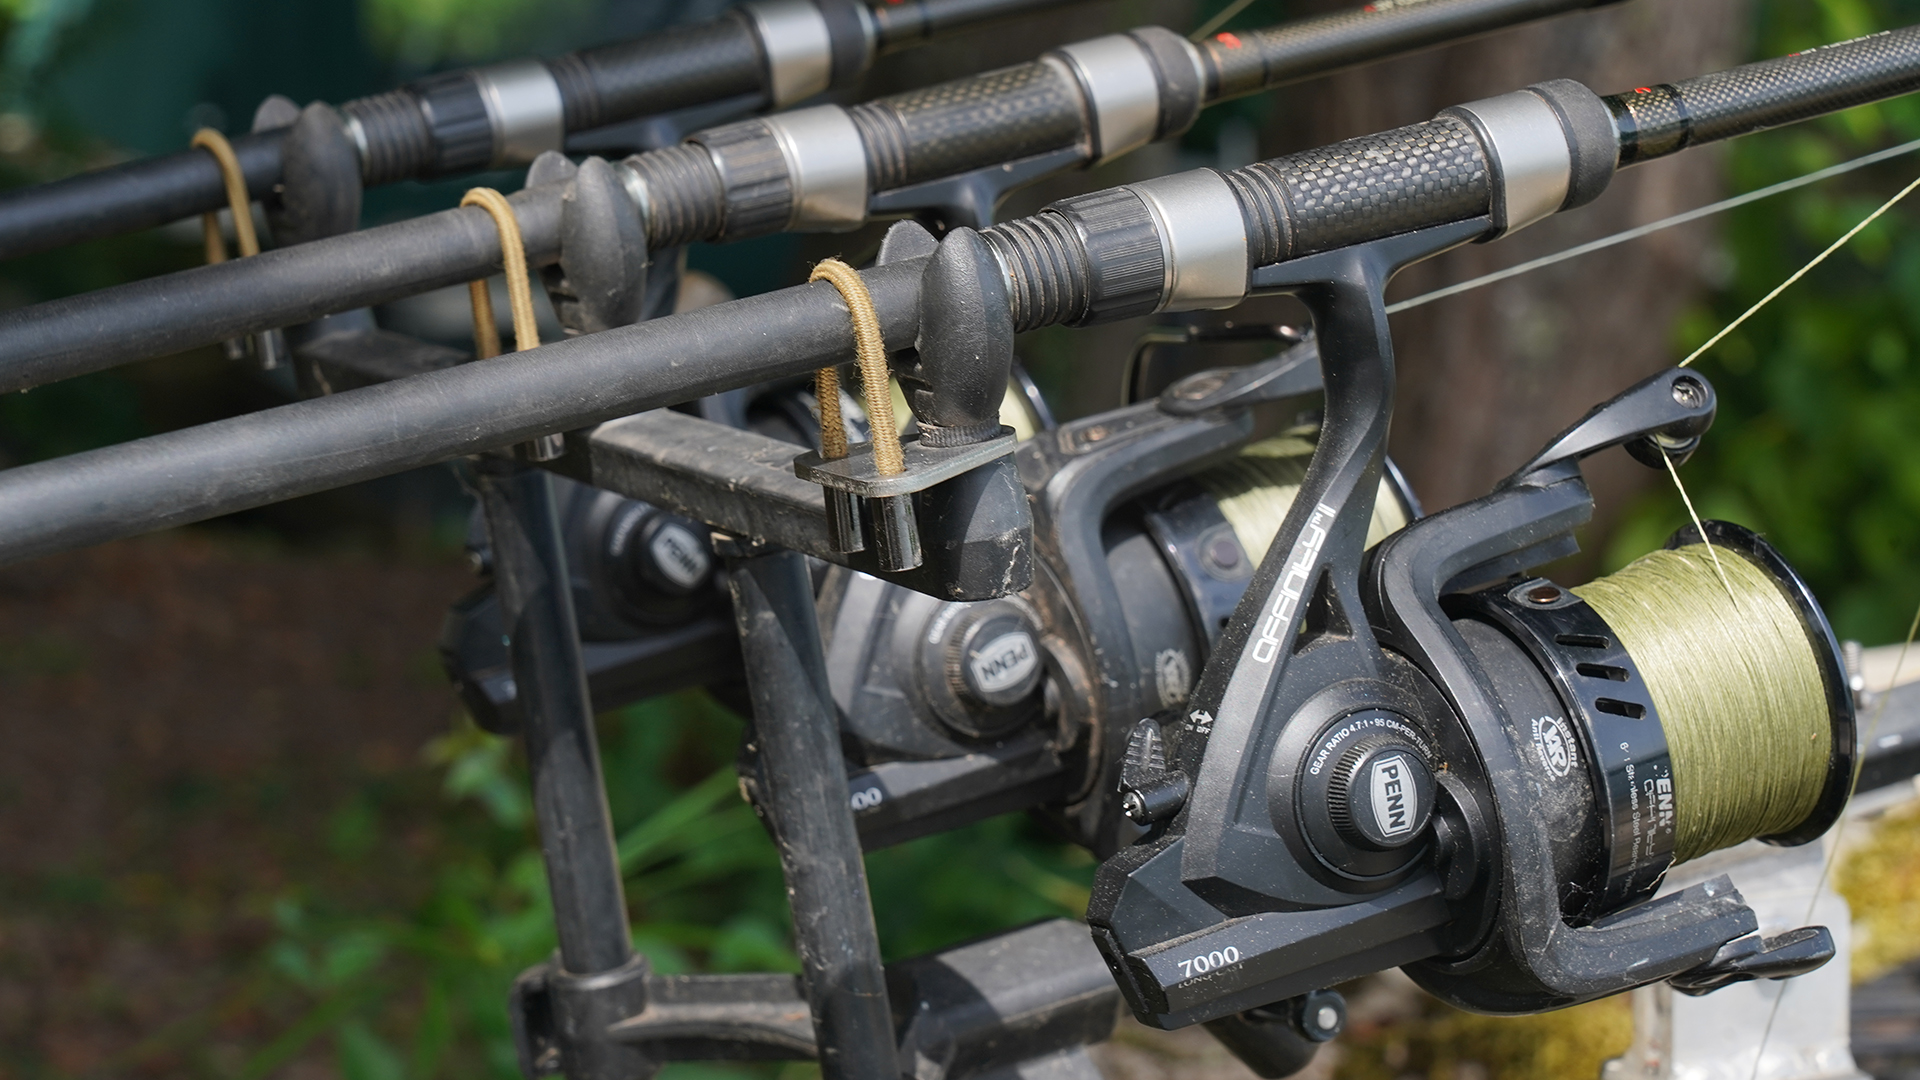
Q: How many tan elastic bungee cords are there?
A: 3